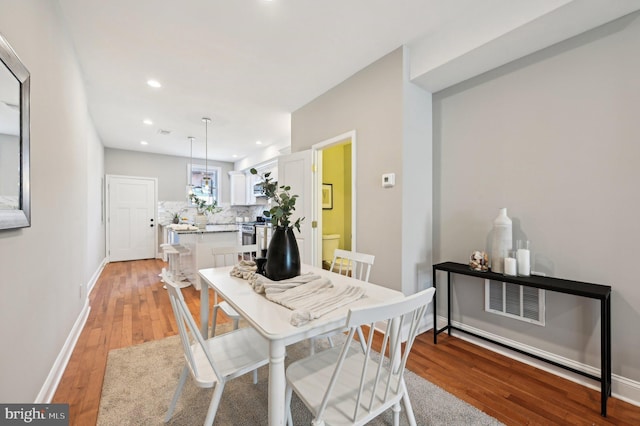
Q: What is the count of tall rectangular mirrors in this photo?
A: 1